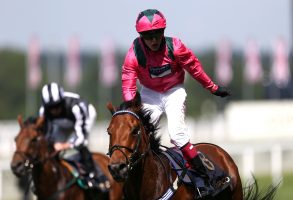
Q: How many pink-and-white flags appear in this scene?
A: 6